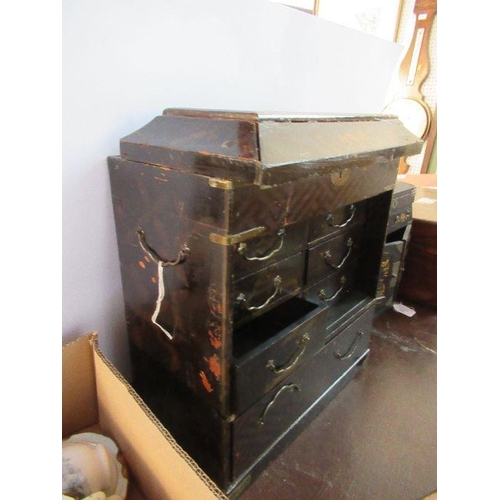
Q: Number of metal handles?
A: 9